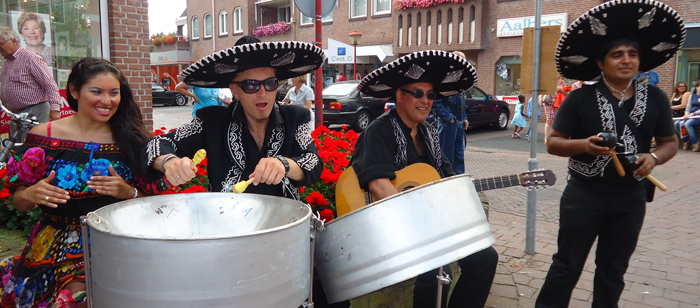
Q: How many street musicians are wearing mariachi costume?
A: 3